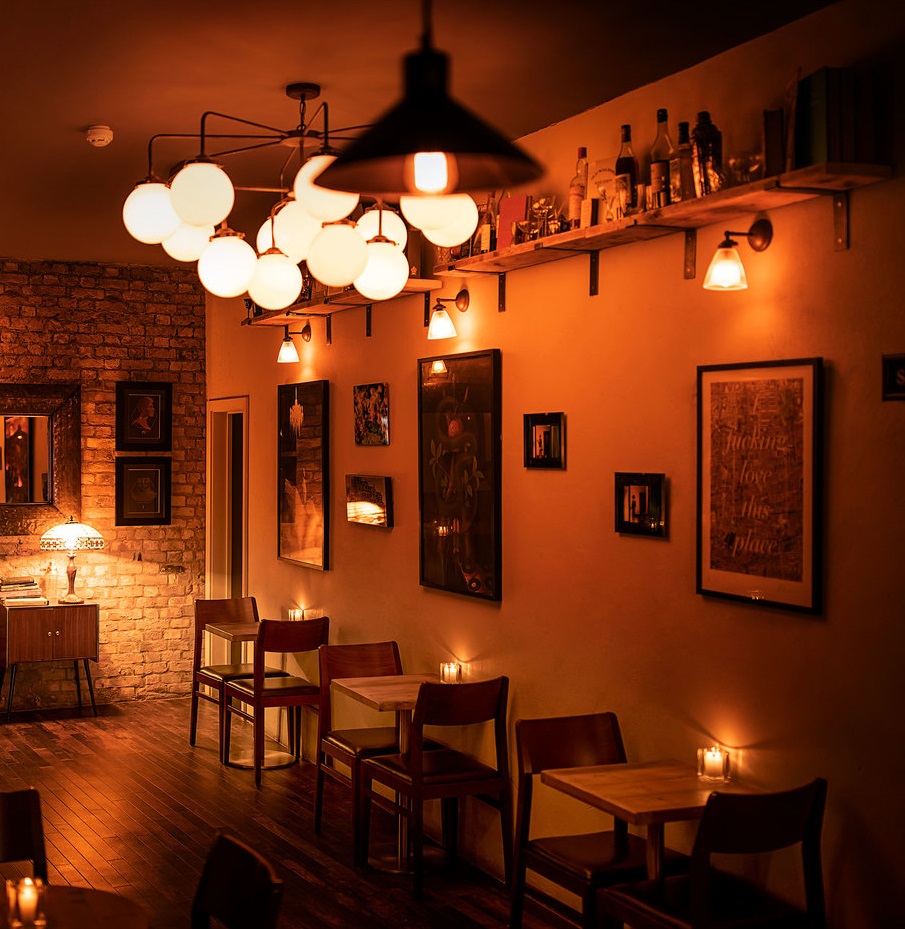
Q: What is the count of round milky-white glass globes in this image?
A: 13